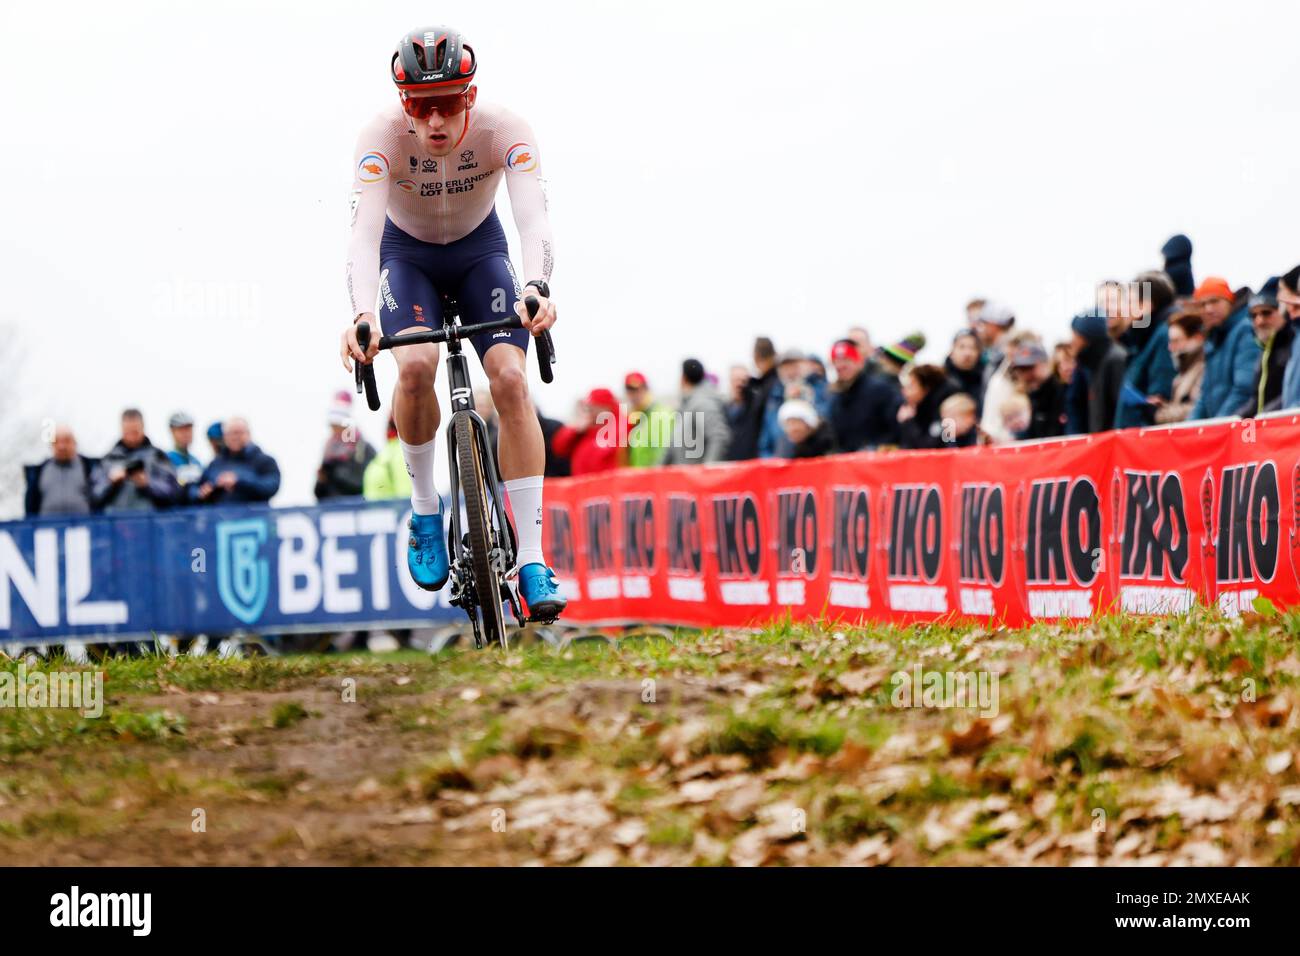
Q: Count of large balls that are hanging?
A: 0